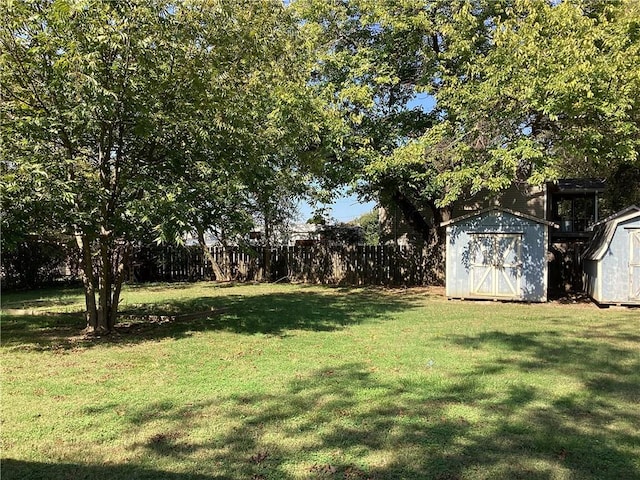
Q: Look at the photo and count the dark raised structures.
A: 1